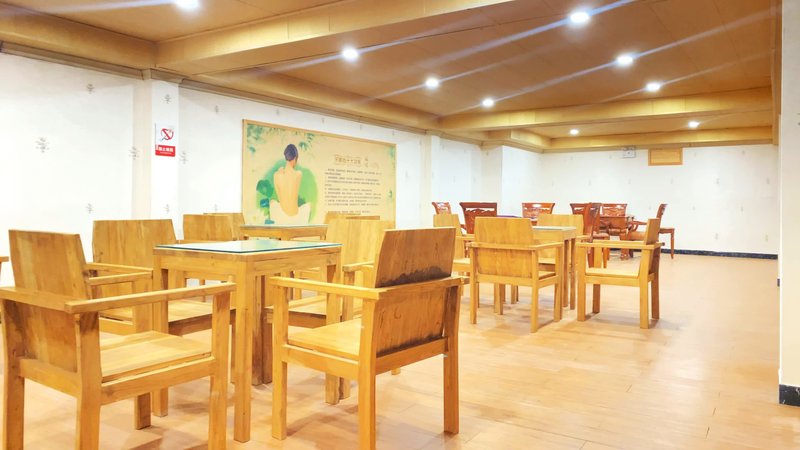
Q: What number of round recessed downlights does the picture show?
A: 9